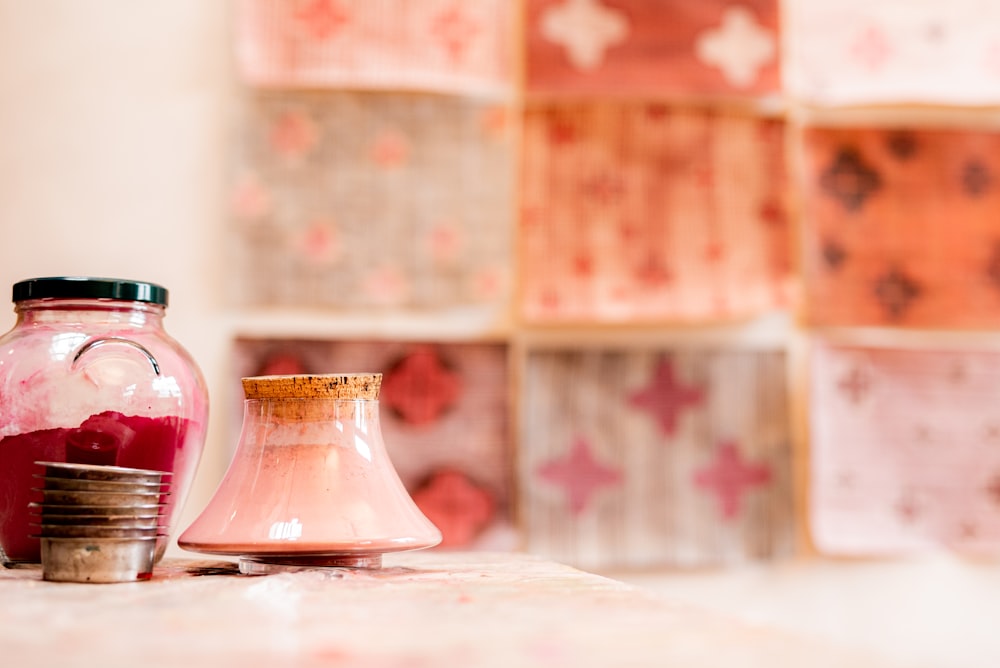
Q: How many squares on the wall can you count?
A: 9